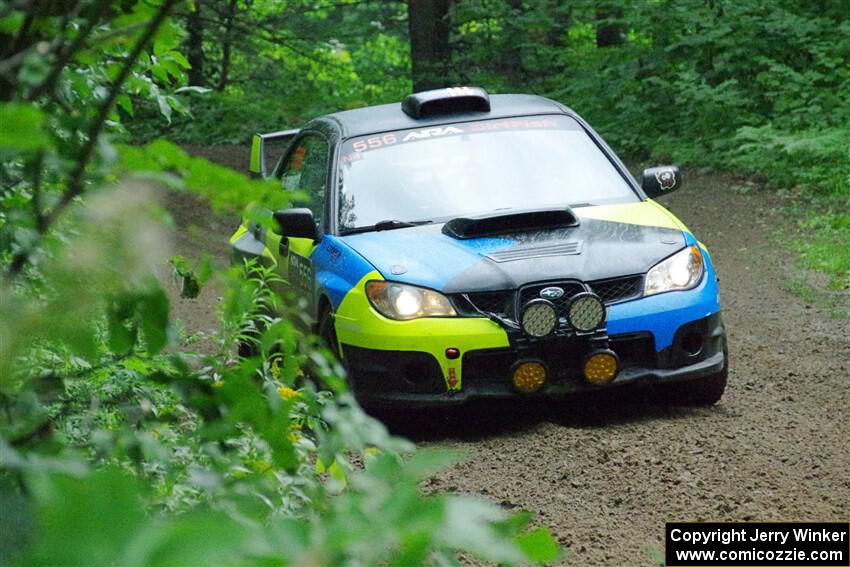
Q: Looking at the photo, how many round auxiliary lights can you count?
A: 4